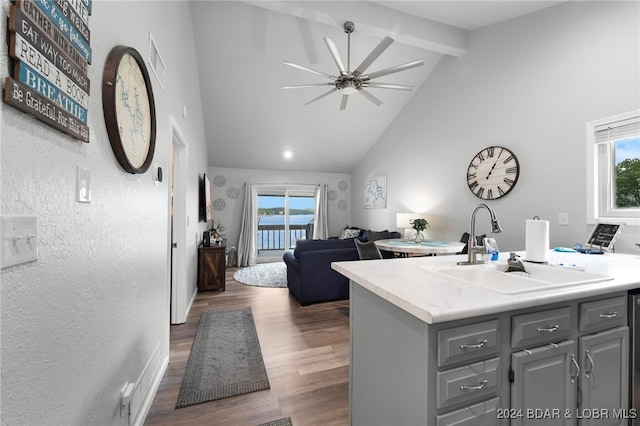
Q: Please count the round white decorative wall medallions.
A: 6